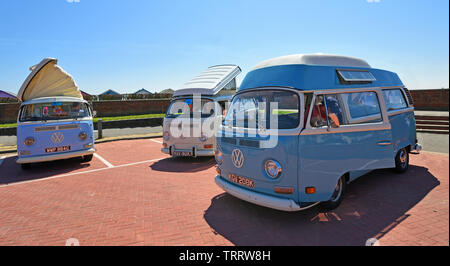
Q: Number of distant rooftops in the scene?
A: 5